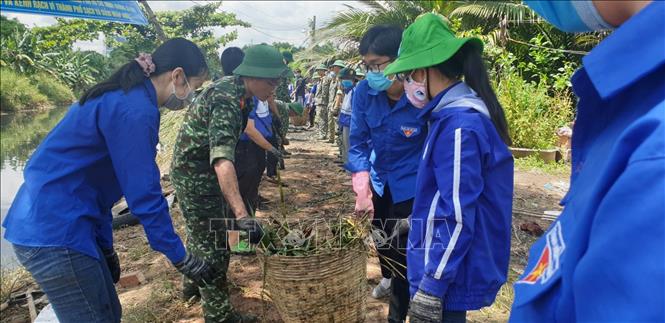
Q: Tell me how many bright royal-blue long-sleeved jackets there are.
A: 4